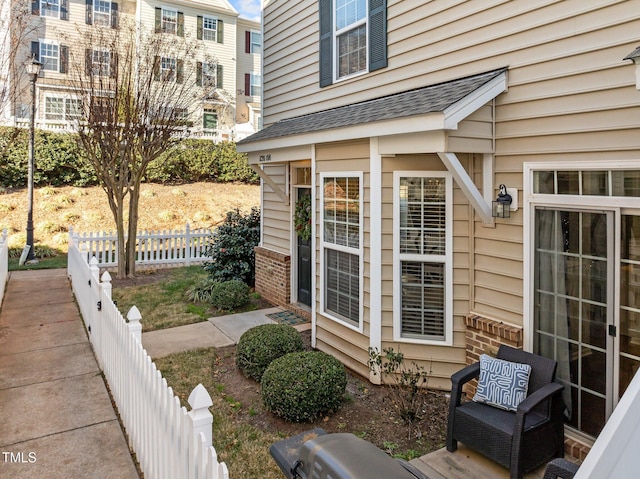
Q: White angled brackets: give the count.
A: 2